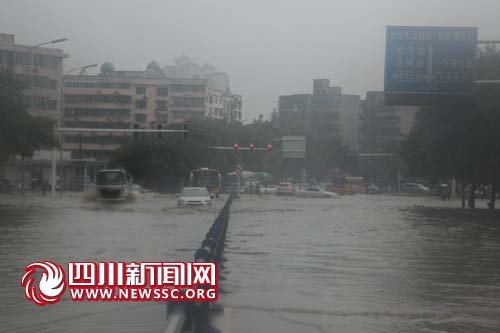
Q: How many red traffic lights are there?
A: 3